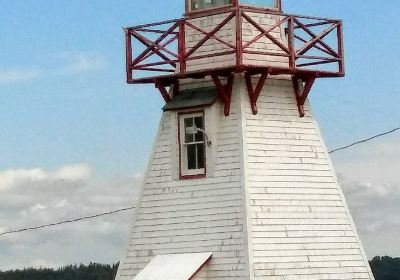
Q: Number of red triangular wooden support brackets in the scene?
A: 4